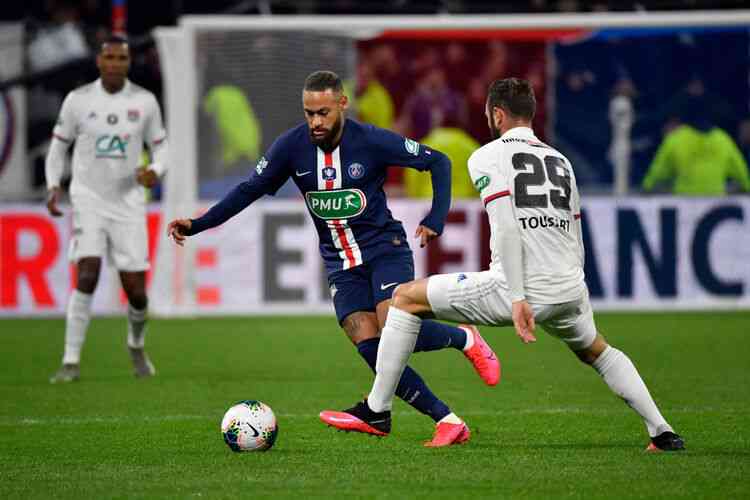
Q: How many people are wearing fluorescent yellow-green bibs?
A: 4